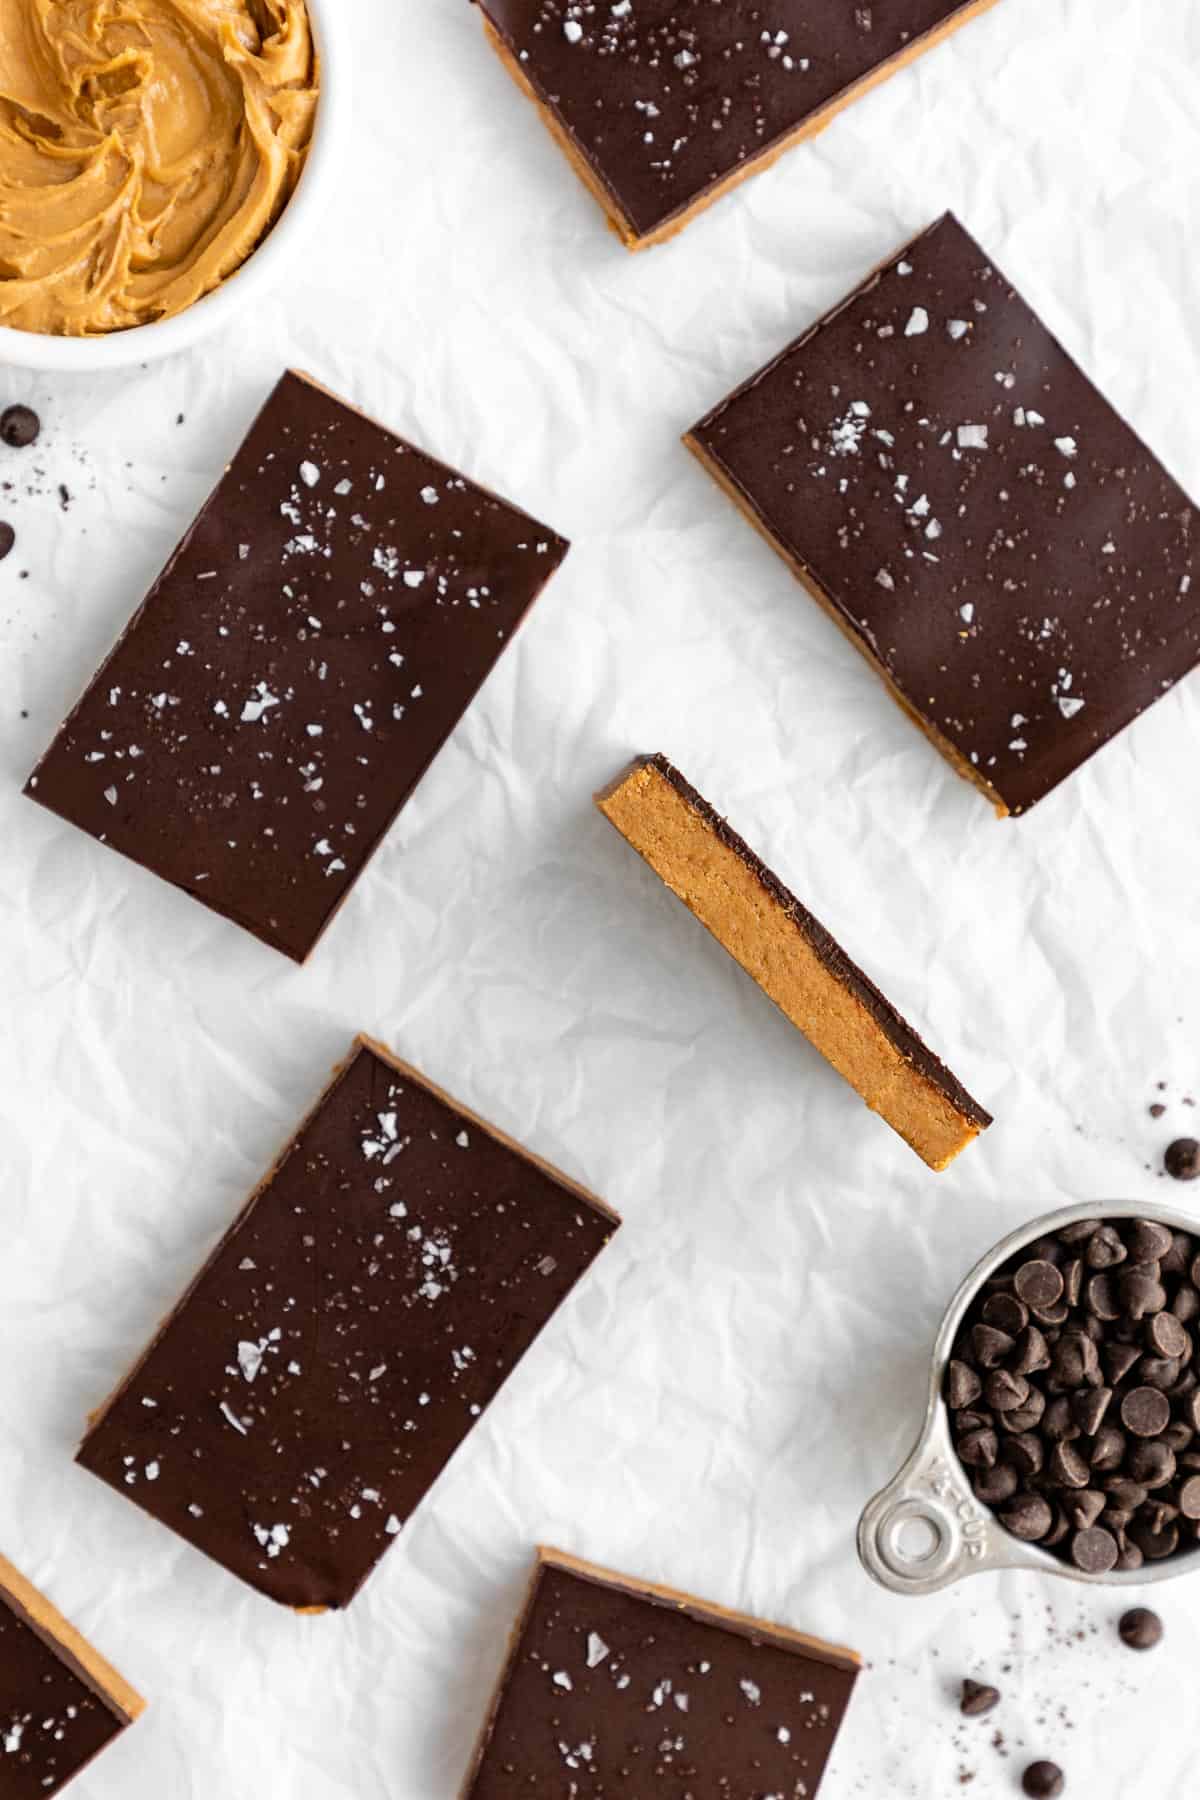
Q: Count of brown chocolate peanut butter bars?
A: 7